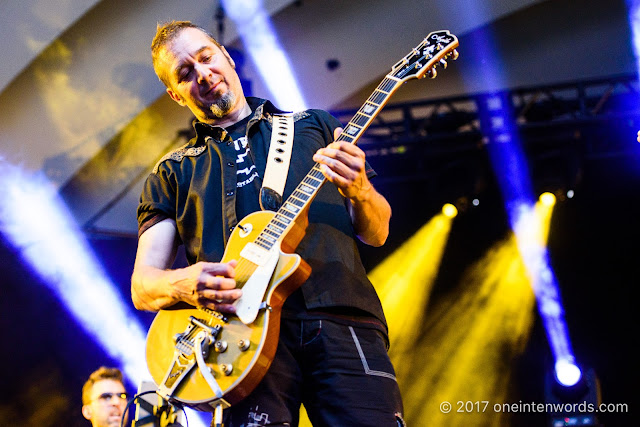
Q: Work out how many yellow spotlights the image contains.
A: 2